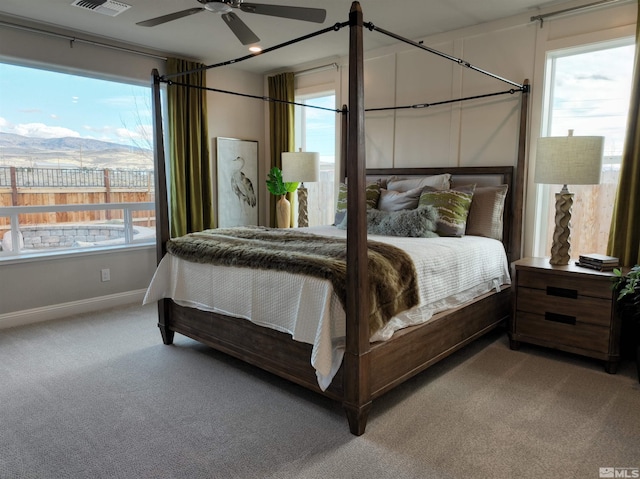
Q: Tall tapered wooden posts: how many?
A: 4